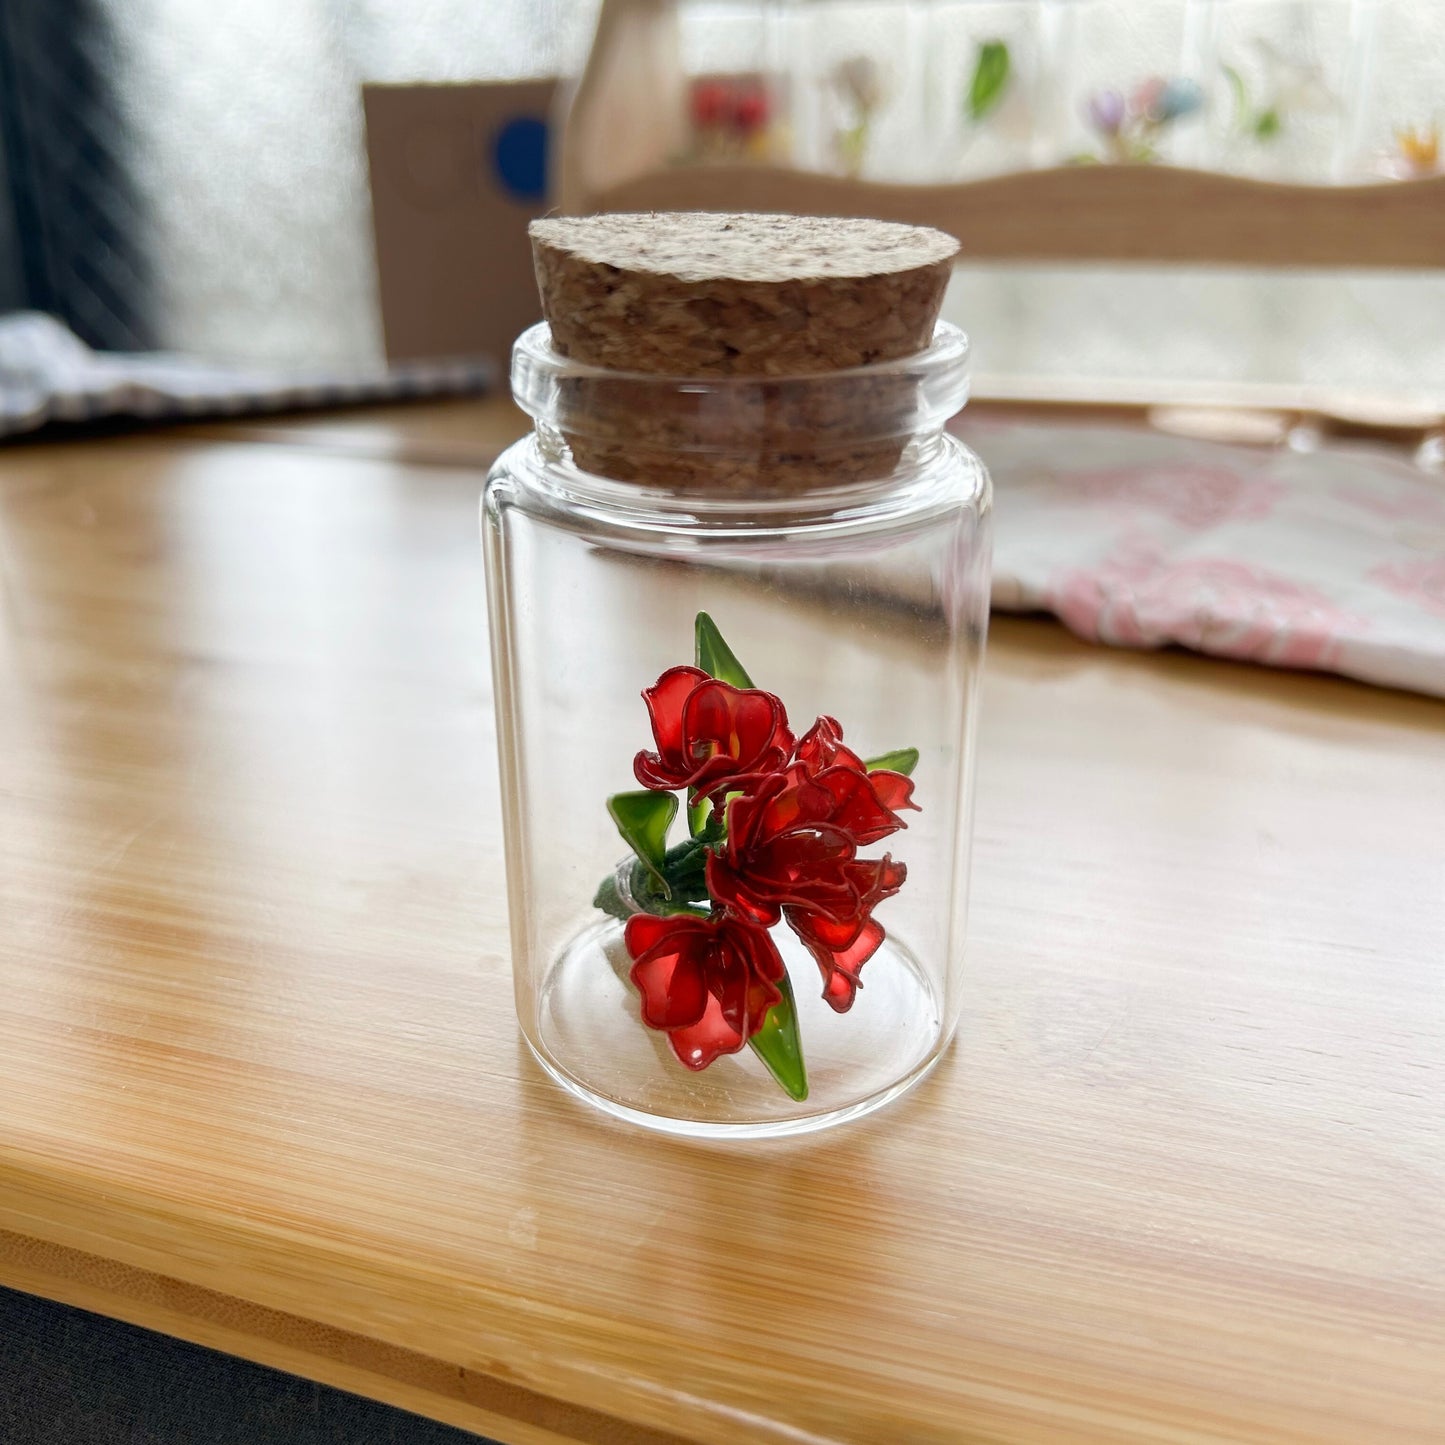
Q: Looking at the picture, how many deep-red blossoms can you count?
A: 5